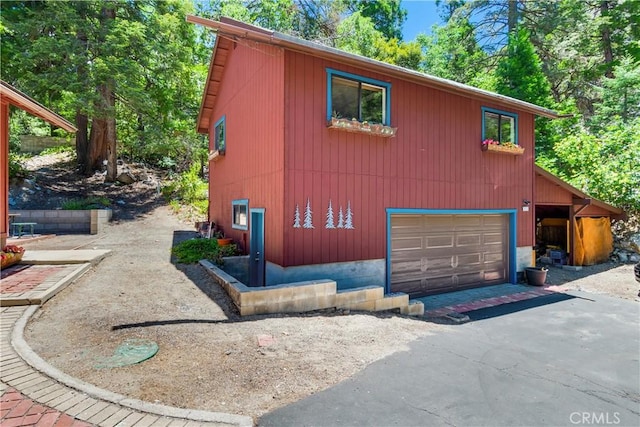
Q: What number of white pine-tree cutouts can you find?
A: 5